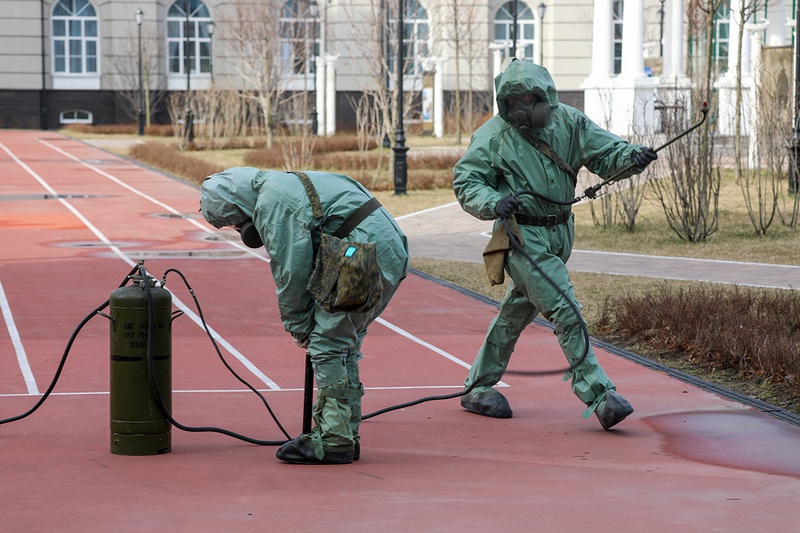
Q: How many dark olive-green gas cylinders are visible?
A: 1